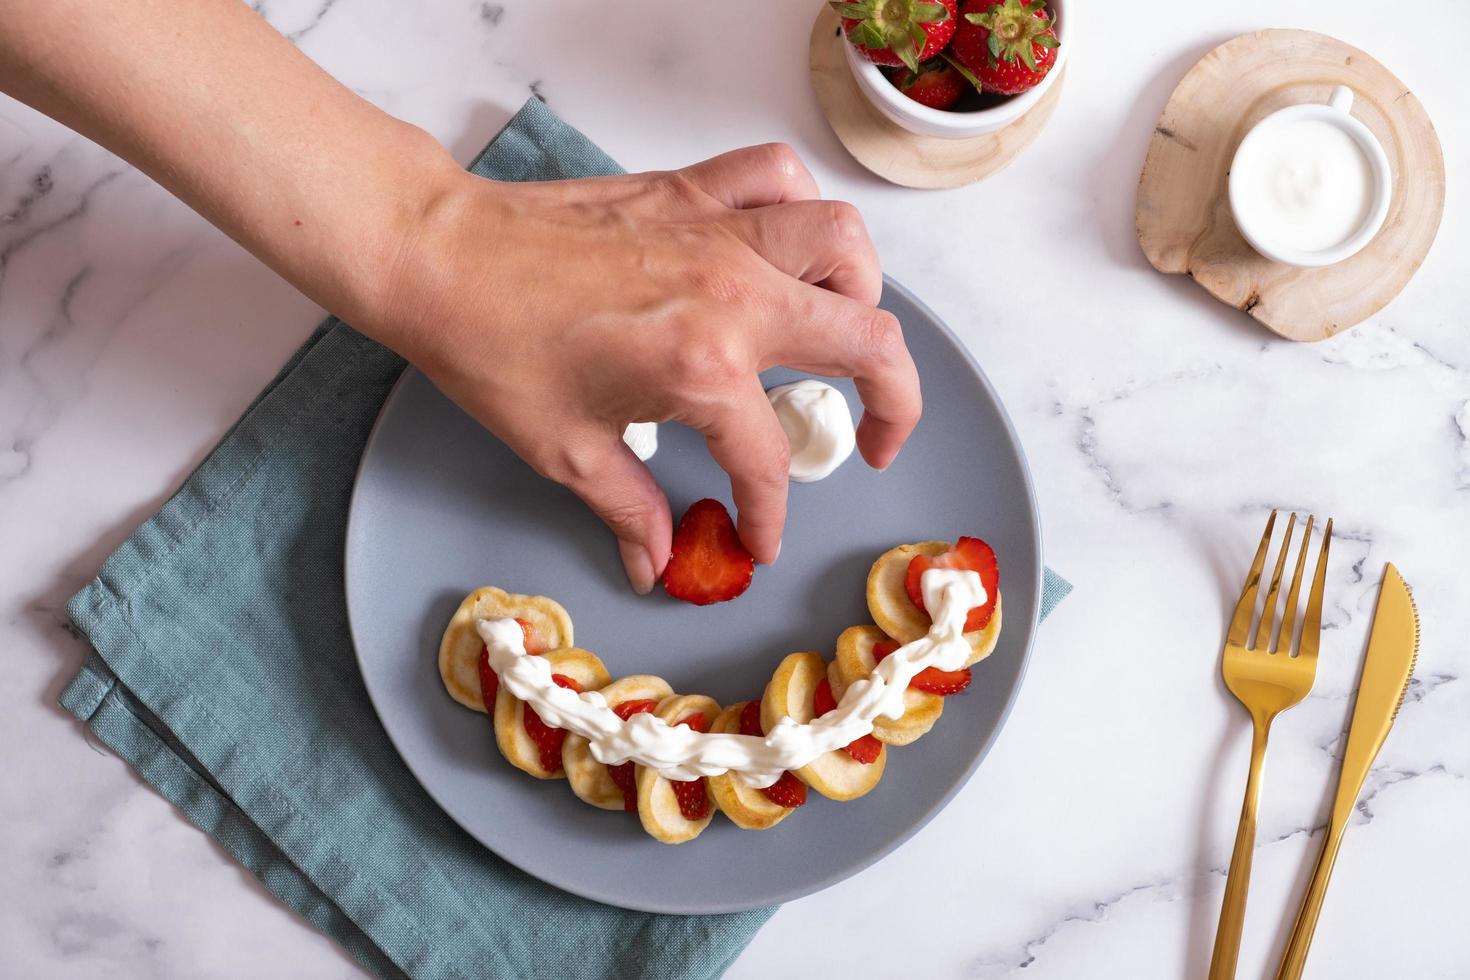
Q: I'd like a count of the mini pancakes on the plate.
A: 8